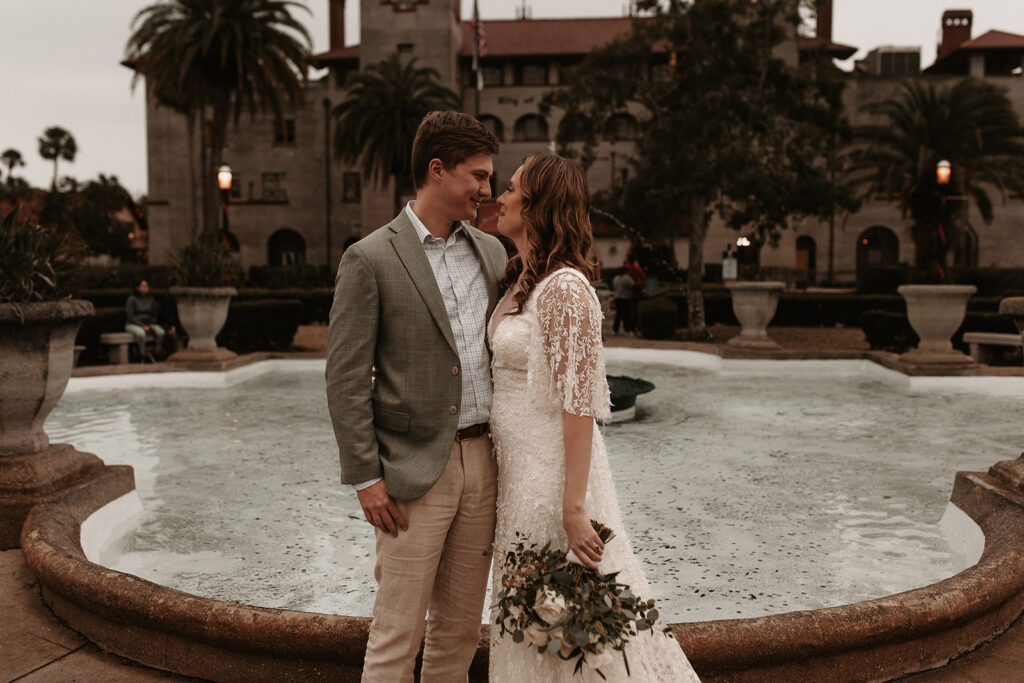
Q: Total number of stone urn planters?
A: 5